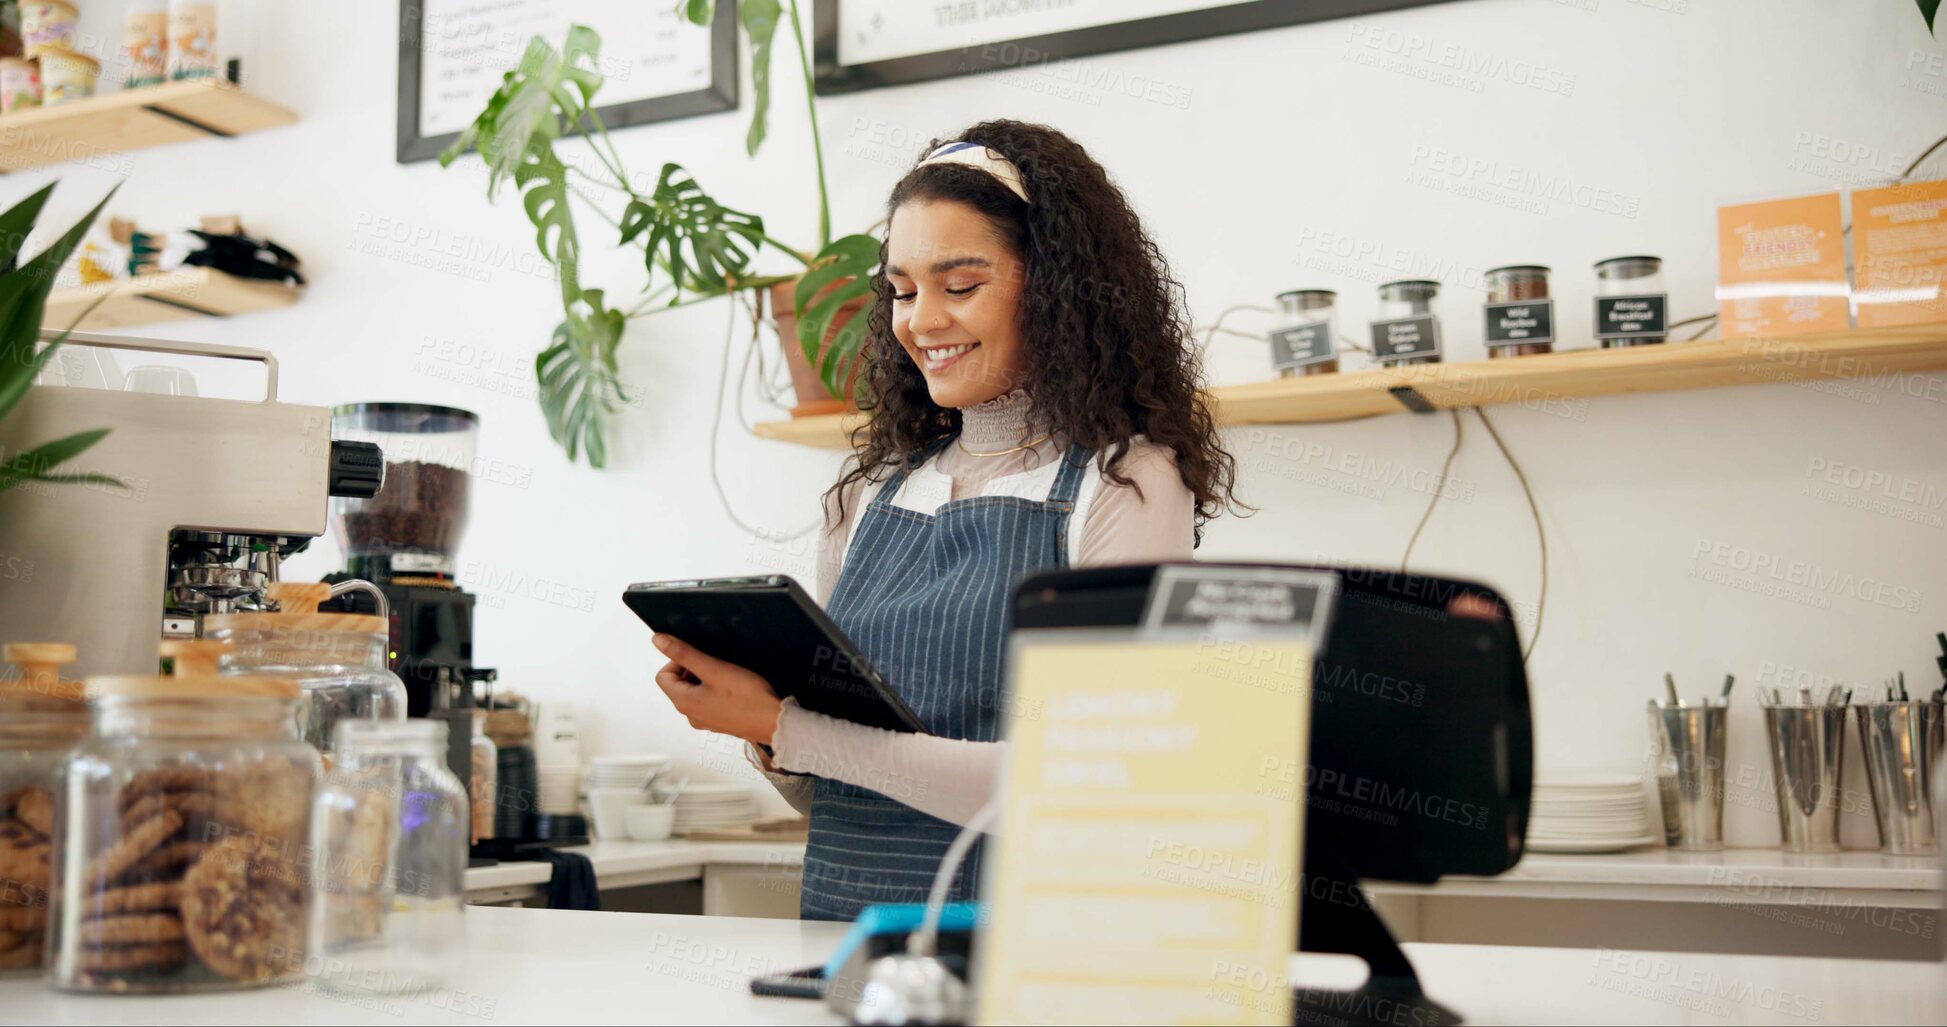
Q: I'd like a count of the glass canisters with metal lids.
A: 4